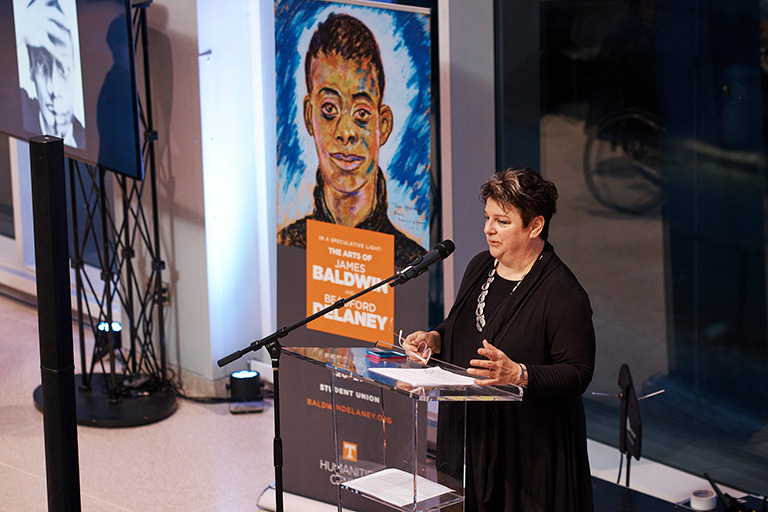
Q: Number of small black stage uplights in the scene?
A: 2